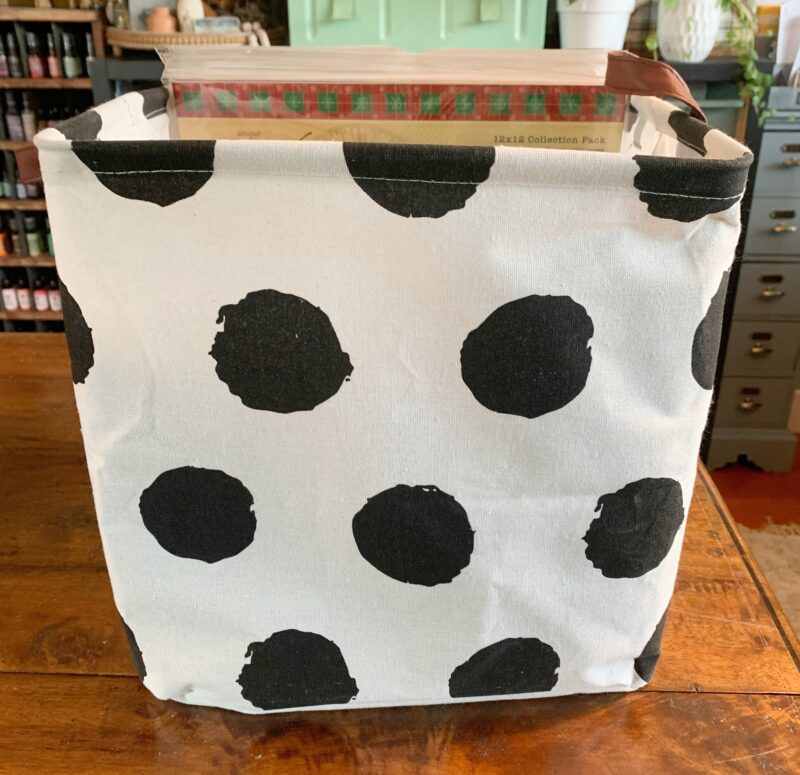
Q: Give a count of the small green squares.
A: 13